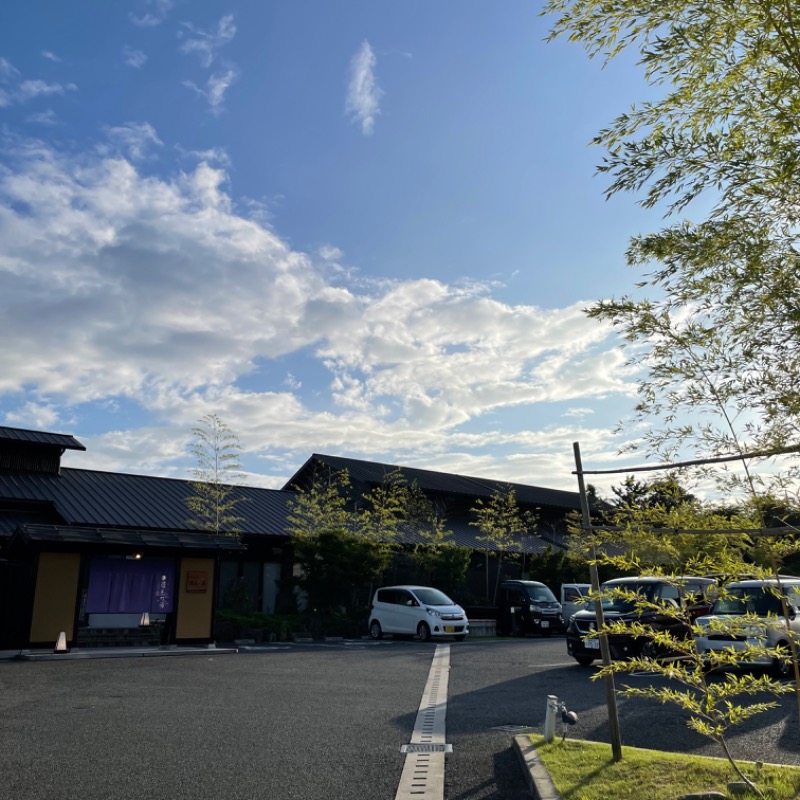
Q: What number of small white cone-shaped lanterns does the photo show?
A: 2